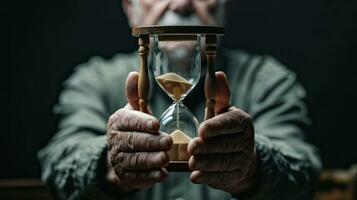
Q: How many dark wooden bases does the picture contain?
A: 2